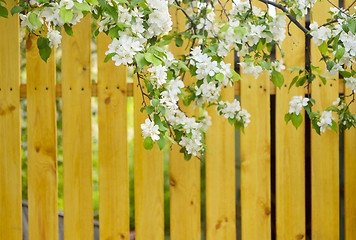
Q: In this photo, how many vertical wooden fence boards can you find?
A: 11